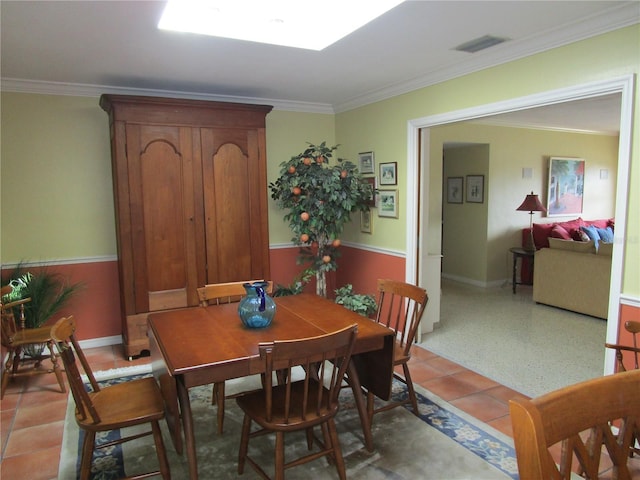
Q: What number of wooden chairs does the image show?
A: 7